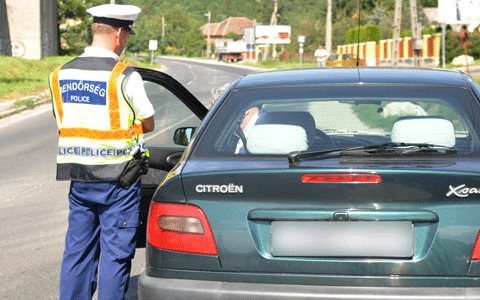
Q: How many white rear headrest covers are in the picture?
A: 2